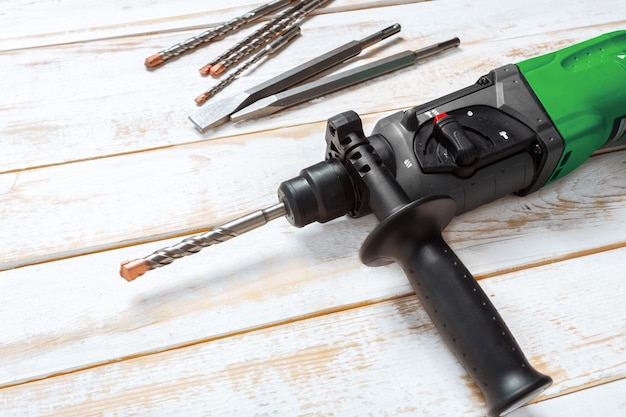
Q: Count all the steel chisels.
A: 2